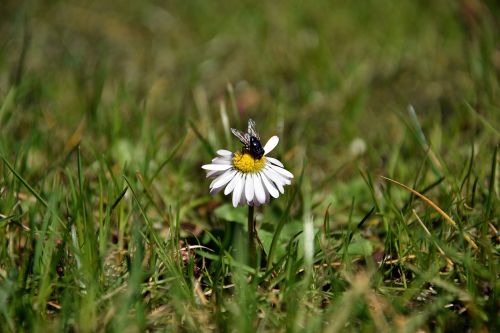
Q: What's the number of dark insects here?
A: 1